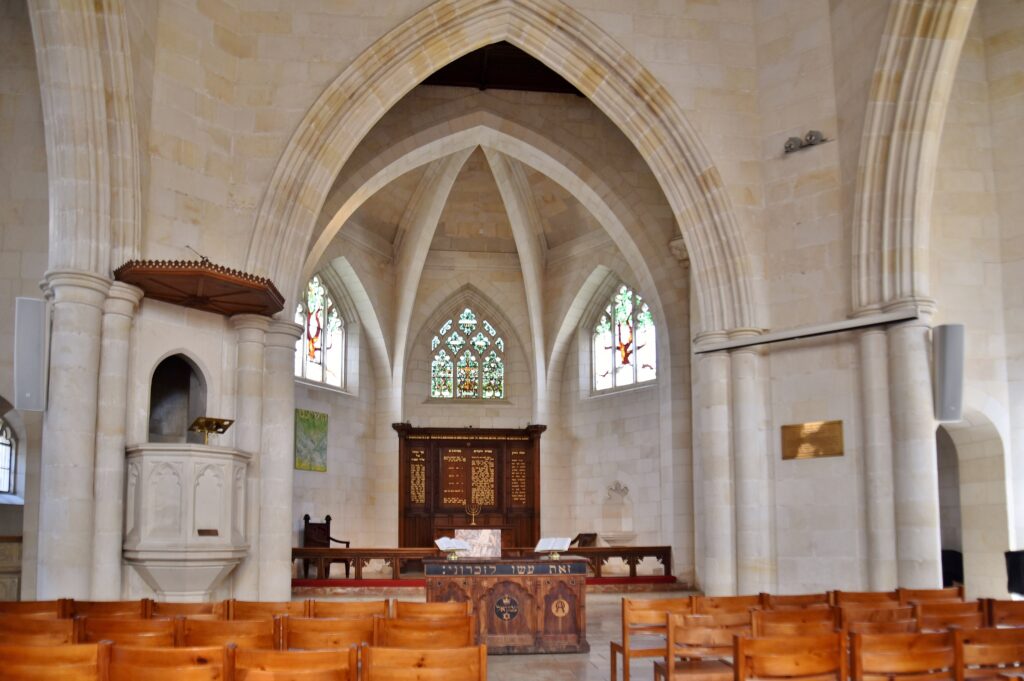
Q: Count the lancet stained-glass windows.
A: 3